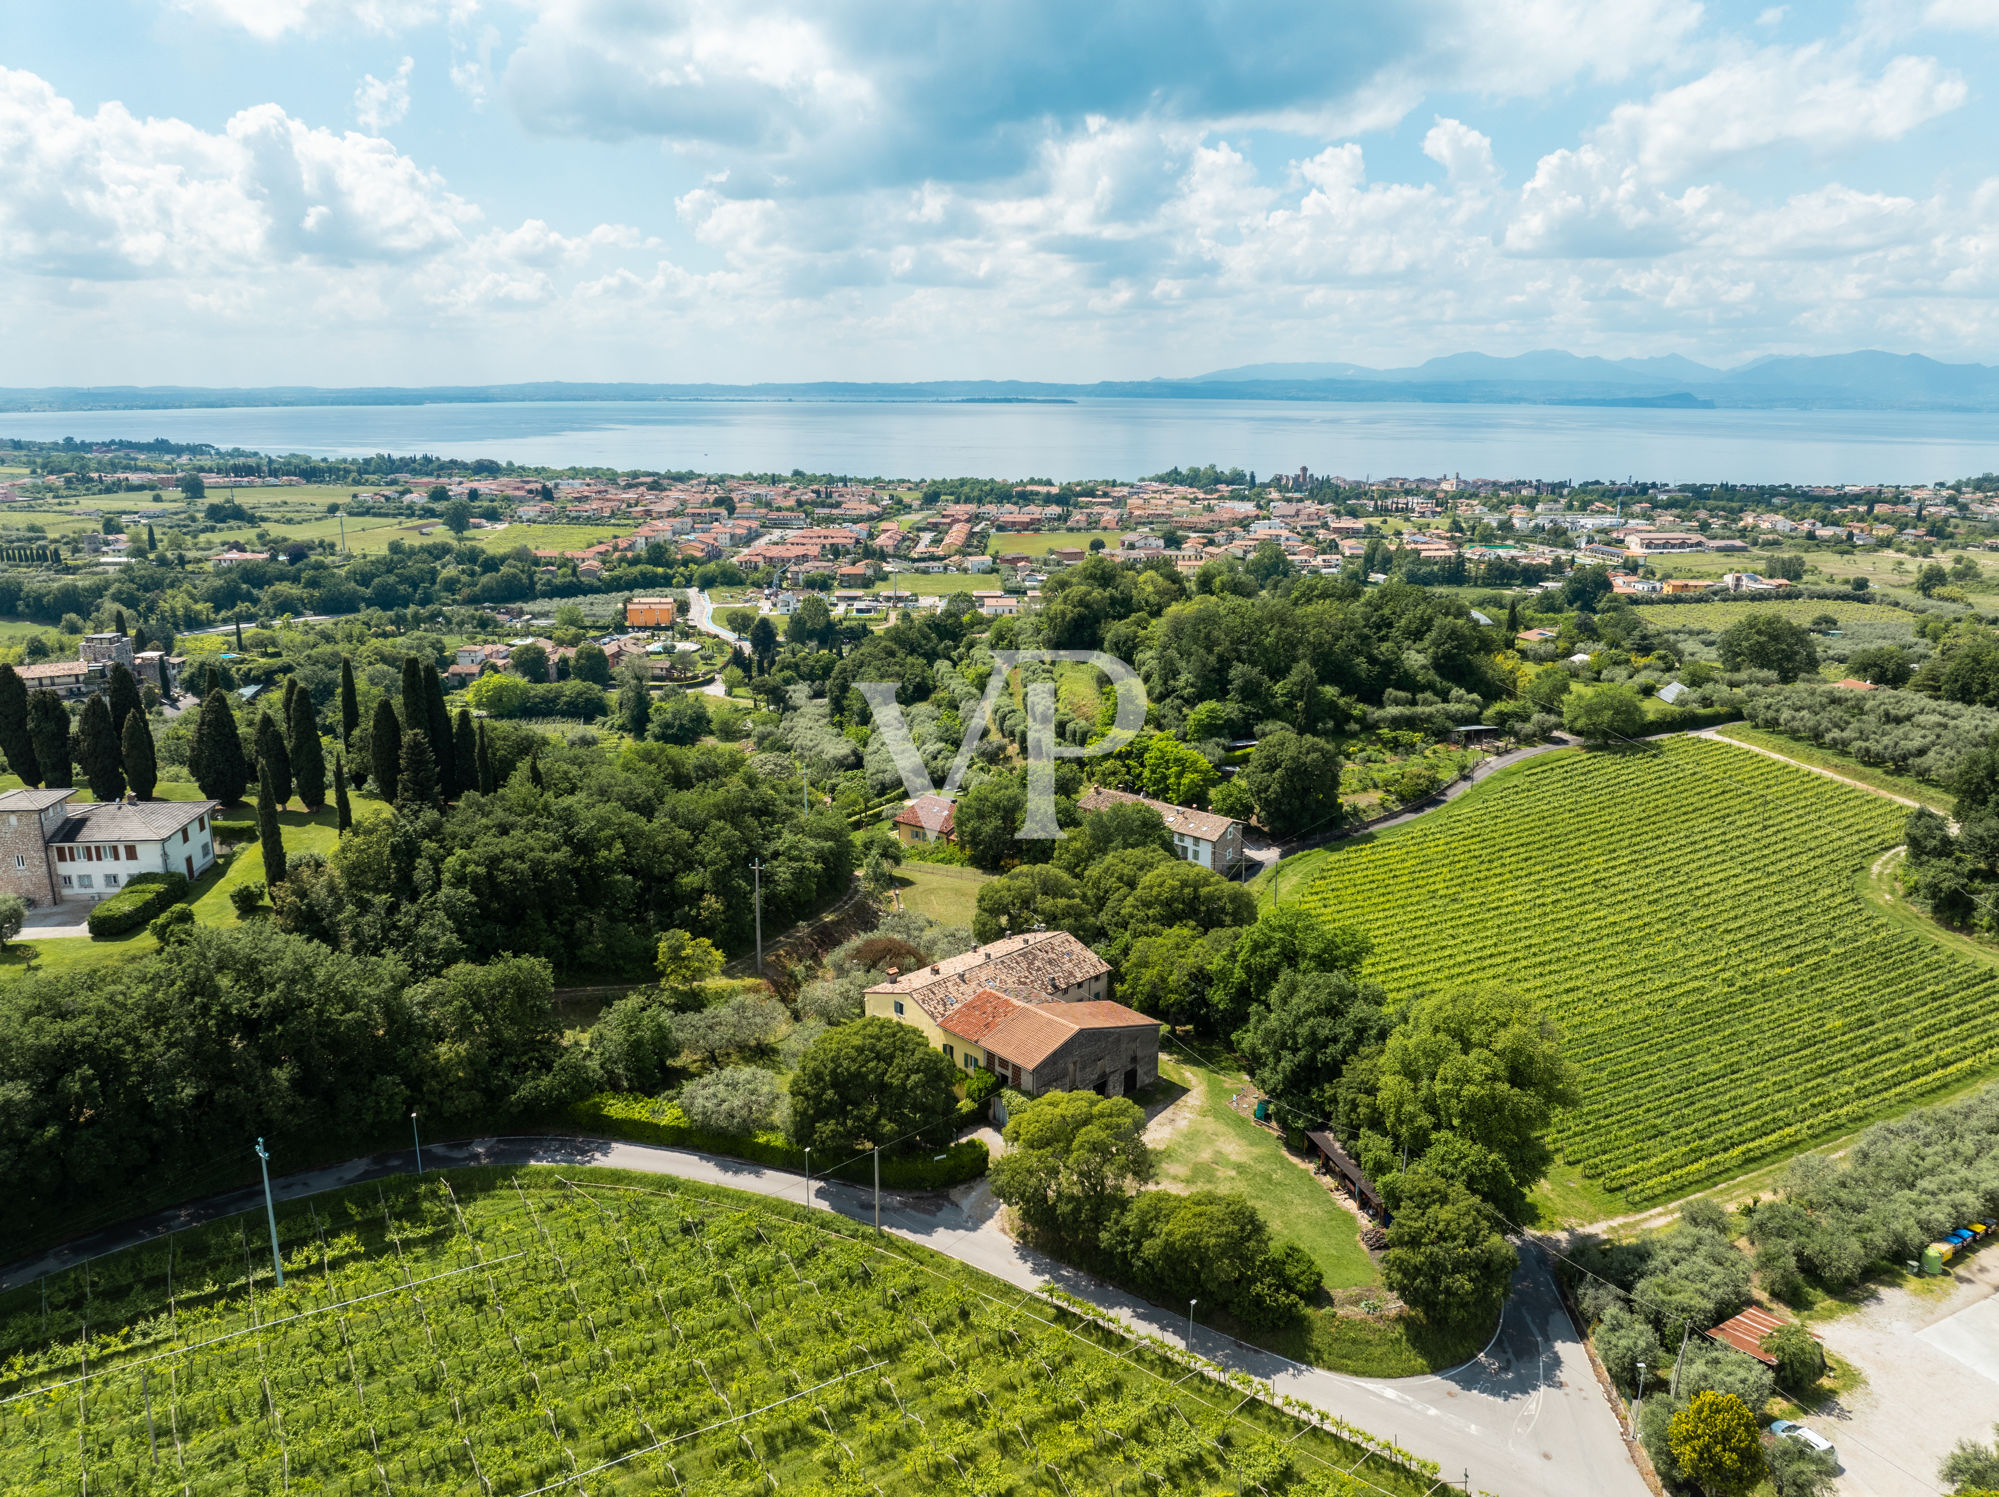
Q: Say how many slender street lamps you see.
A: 4